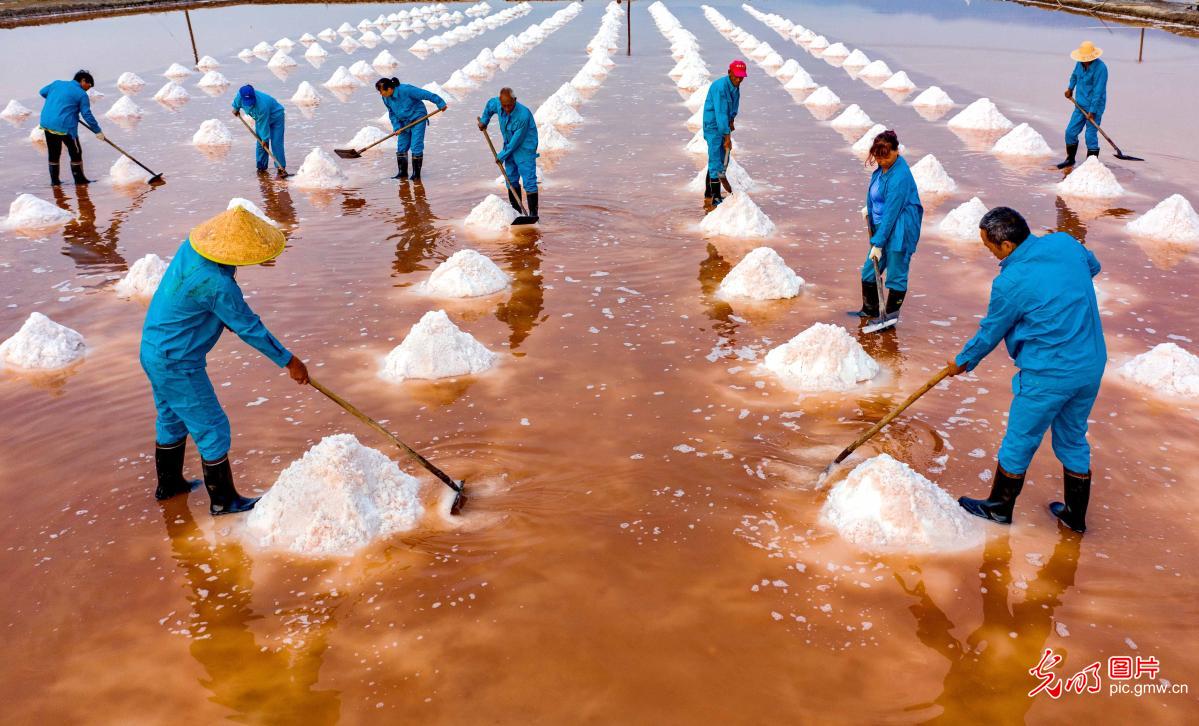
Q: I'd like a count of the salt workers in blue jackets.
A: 9